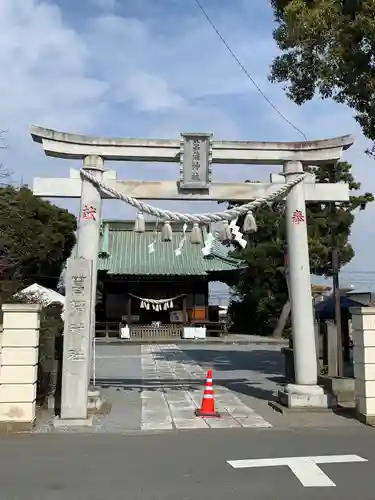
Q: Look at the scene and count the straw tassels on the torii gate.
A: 5